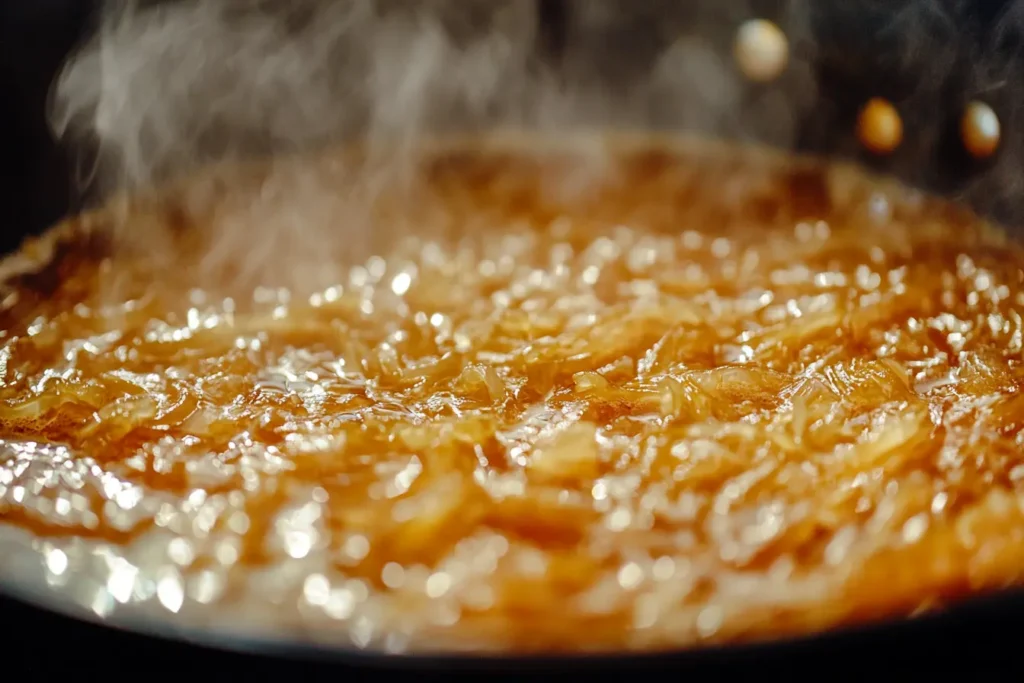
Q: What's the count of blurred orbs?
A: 3